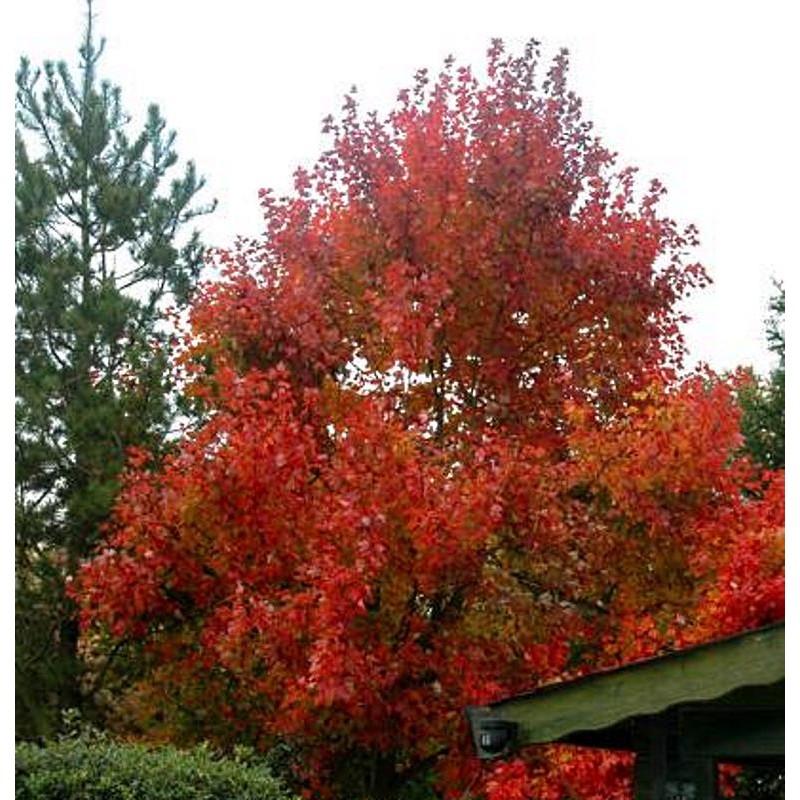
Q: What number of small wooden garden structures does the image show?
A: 1